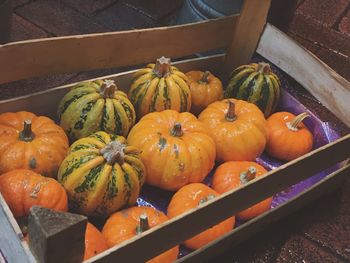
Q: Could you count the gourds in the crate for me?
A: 14